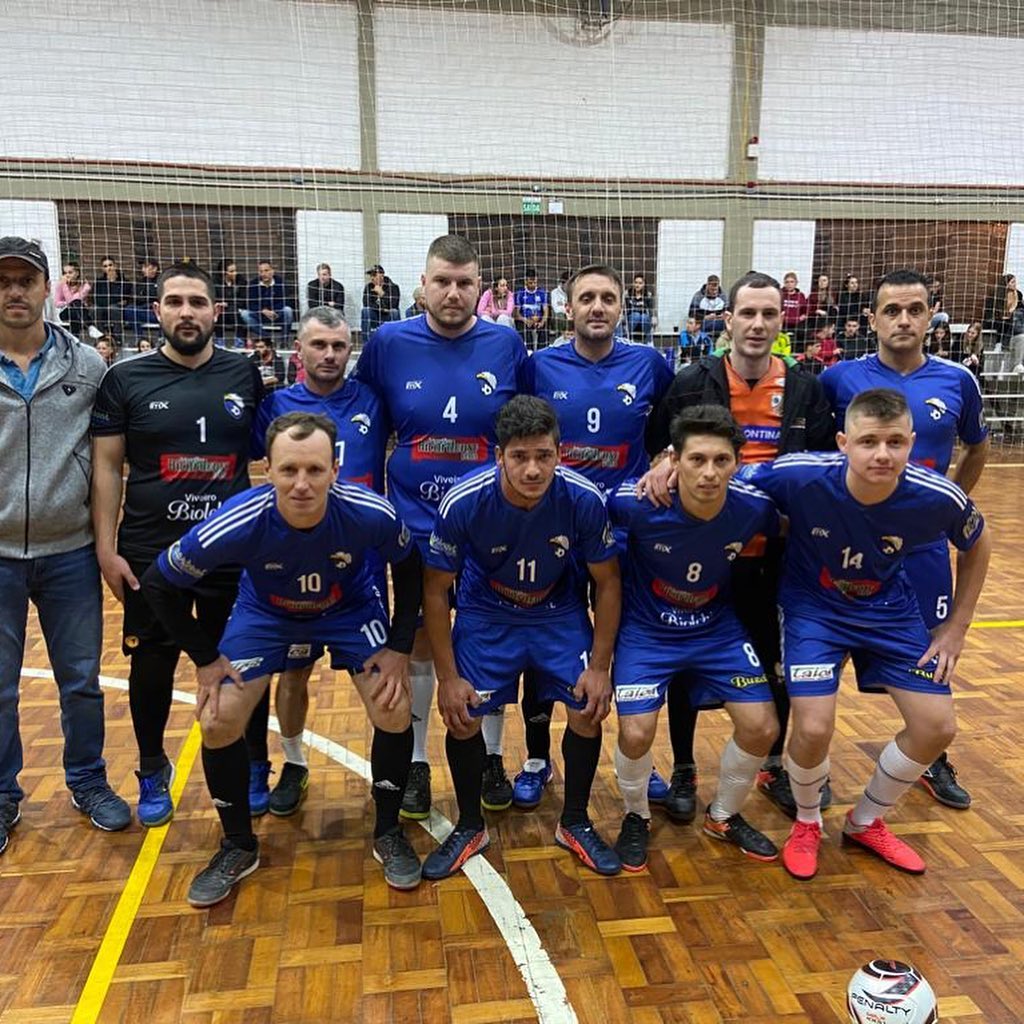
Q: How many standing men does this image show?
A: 7